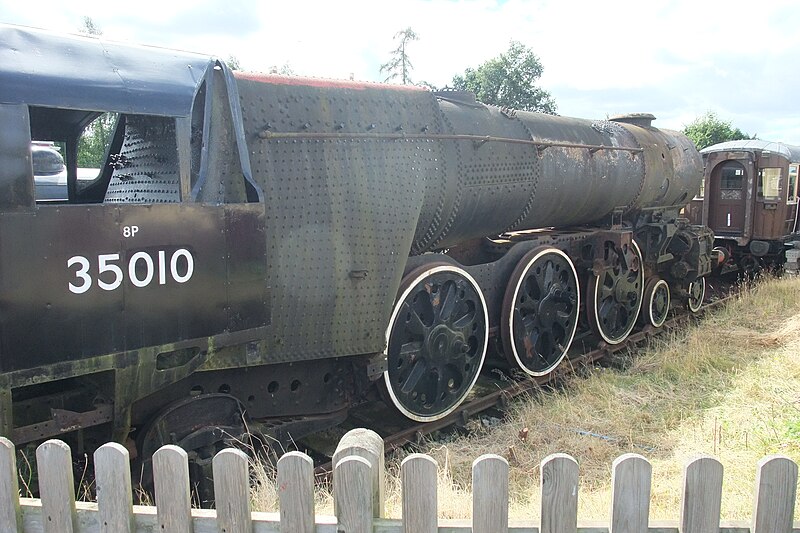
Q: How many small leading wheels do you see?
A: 2